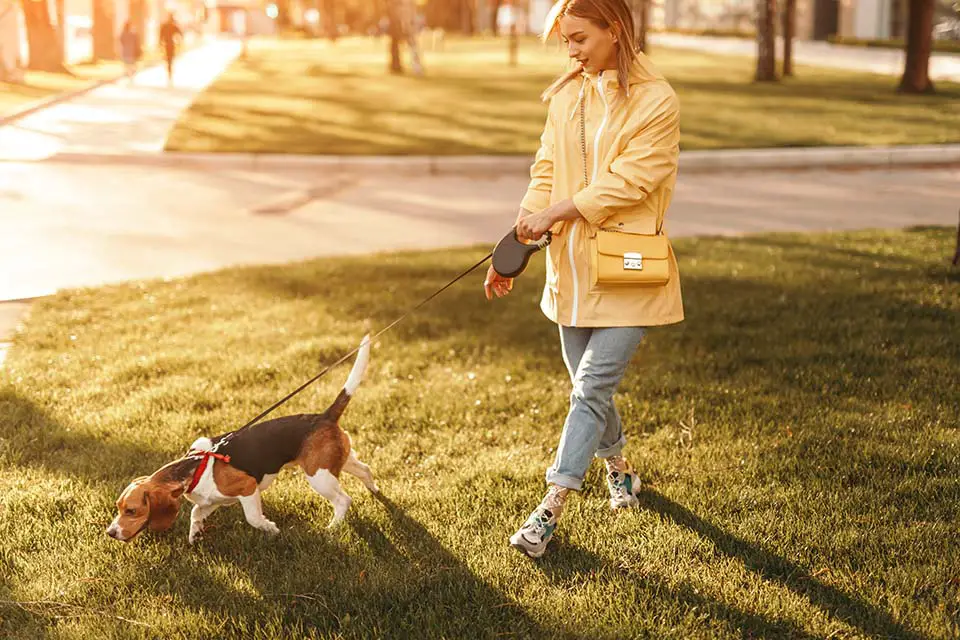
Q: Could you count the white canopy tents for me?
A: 0